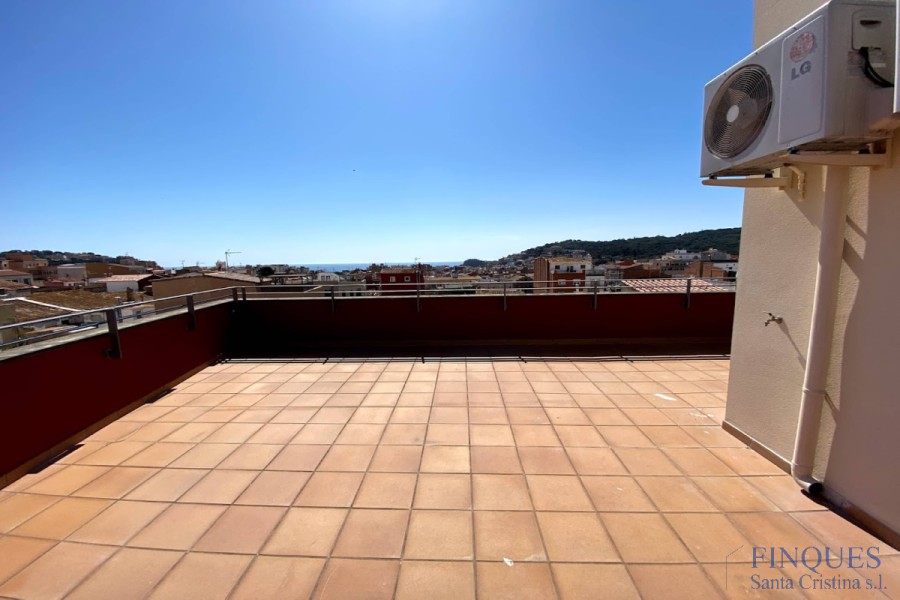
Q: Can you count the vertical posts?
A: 9